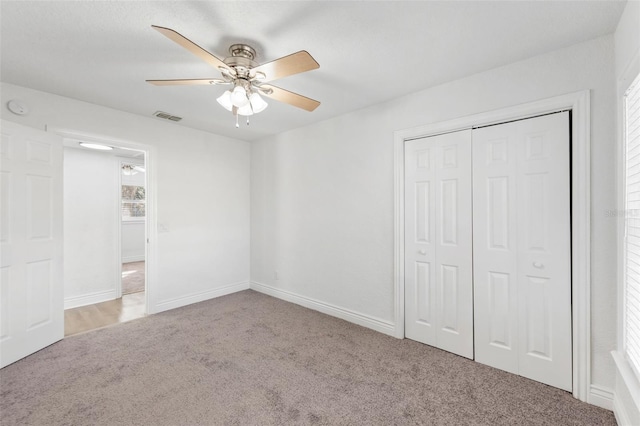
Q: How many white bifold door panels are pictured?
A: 4